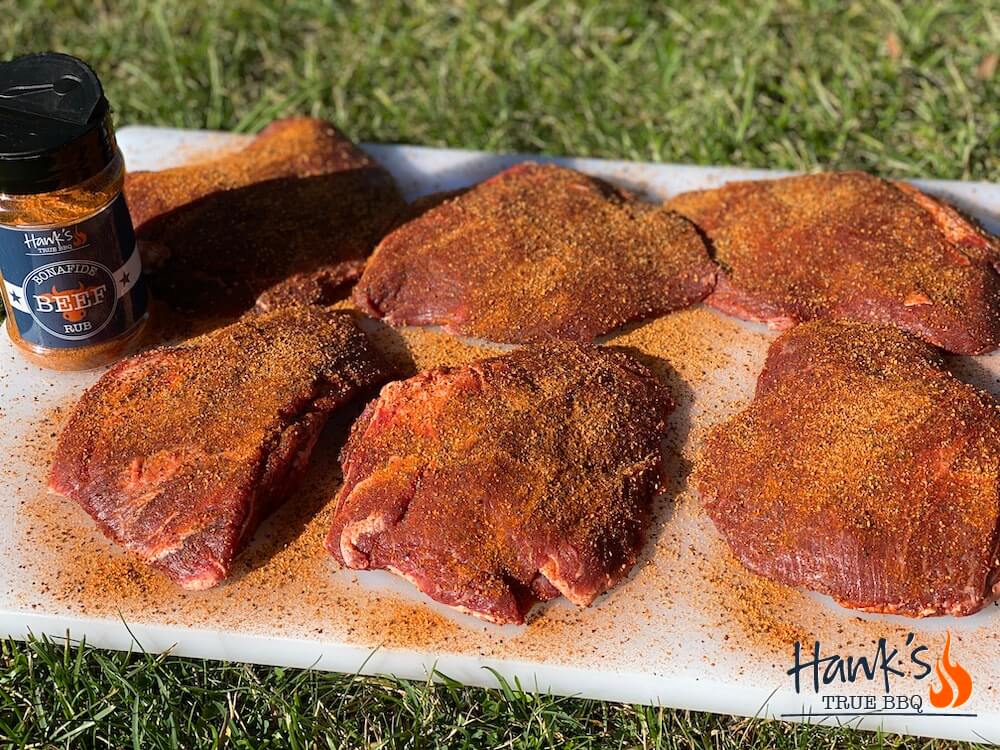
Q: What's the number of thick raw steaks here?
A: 6